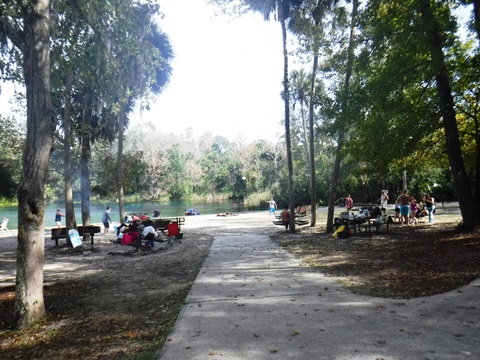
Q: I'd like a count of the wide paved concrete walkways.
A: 1